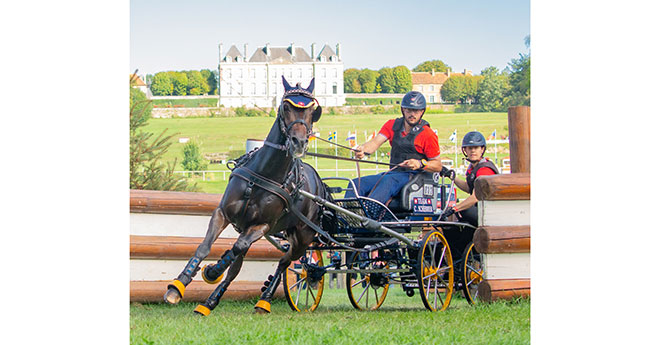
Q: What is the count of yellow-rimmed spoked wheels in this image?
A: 4